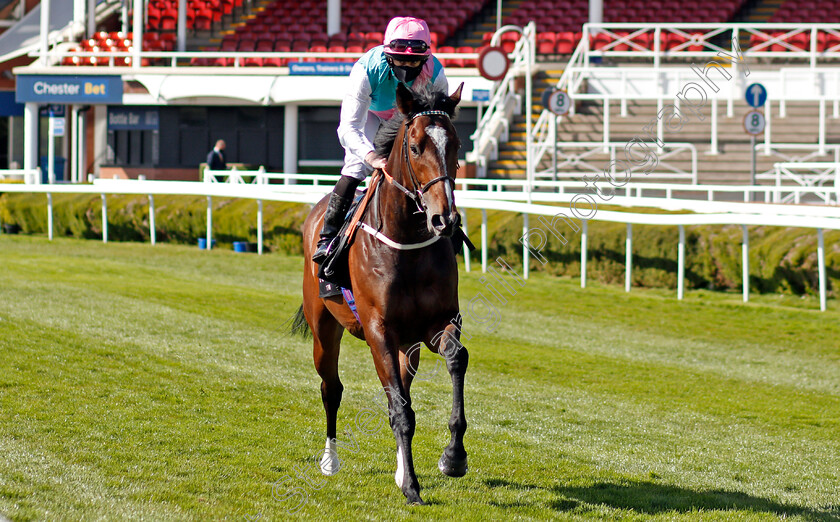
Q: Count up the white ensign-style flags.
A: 0